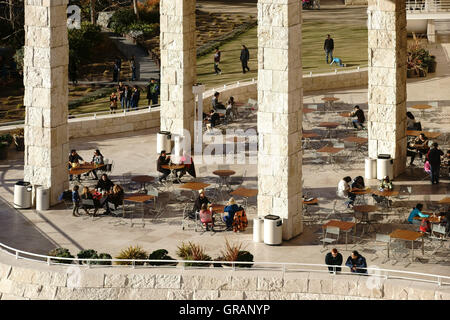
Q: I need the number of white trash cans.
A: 8